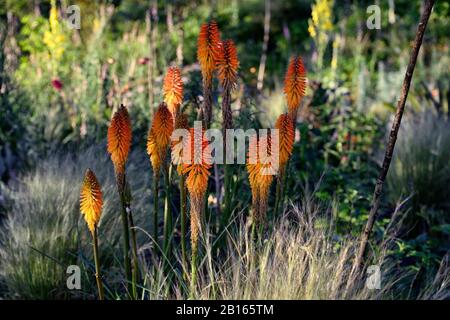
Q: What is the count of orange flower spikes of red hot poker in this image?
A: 13